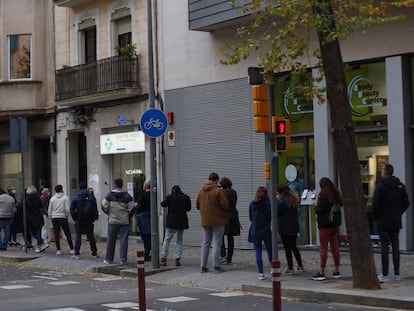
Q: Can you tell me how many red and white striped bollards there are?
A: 2